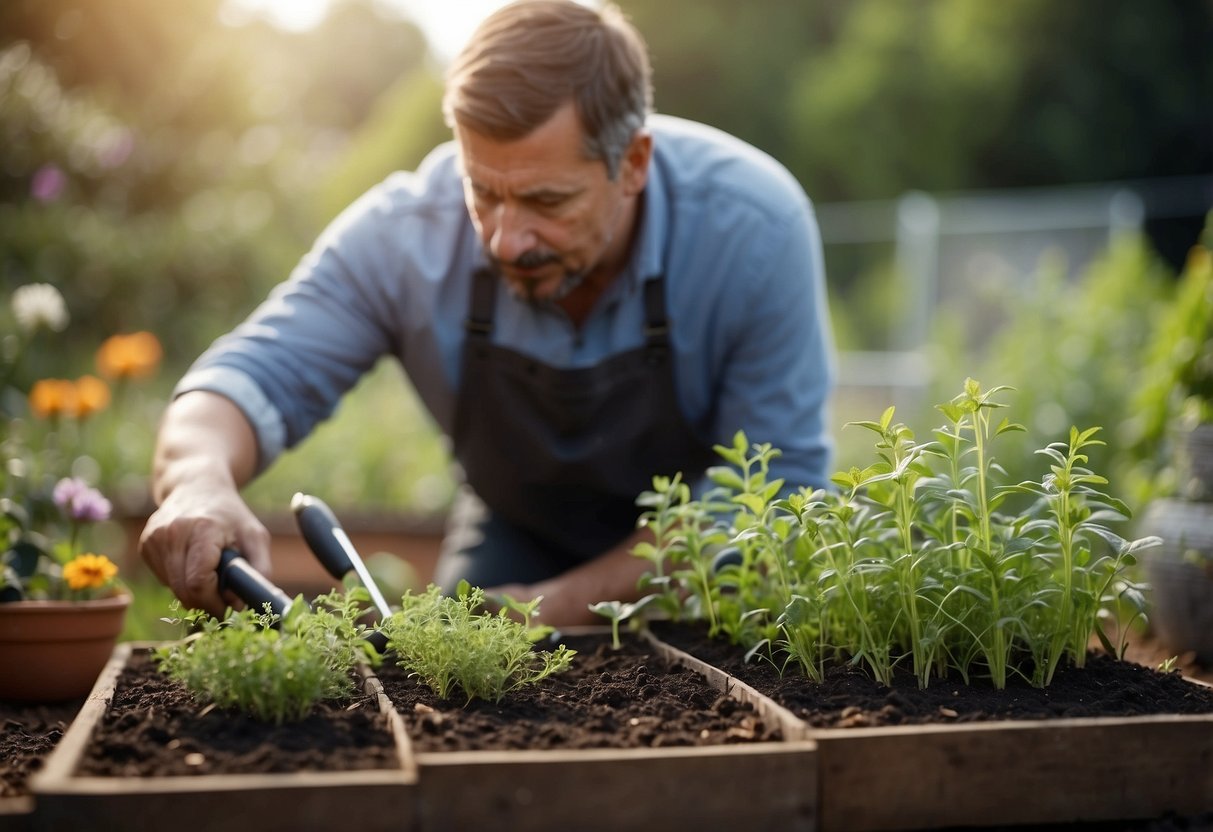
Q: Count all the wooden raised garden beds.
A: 3